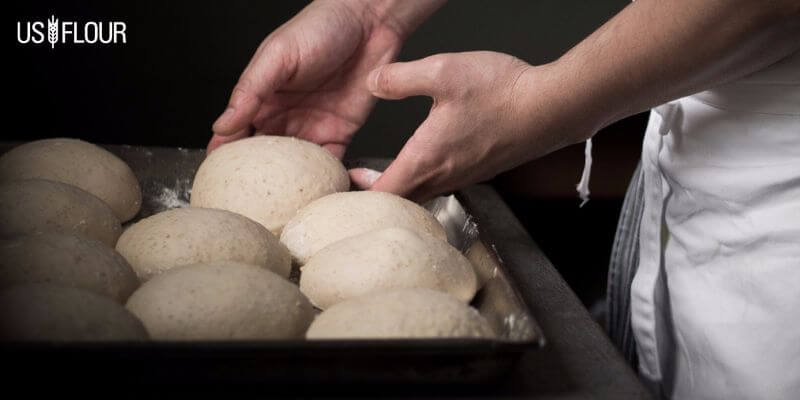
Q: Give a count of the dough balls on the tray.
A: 10